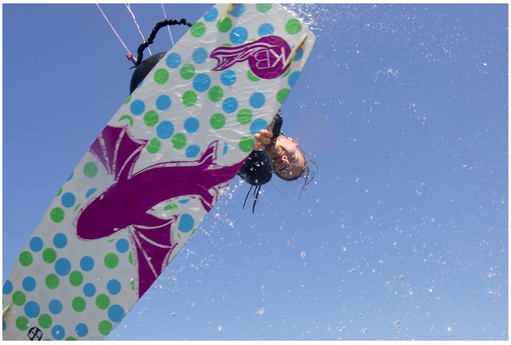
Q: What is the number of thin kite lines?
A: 3